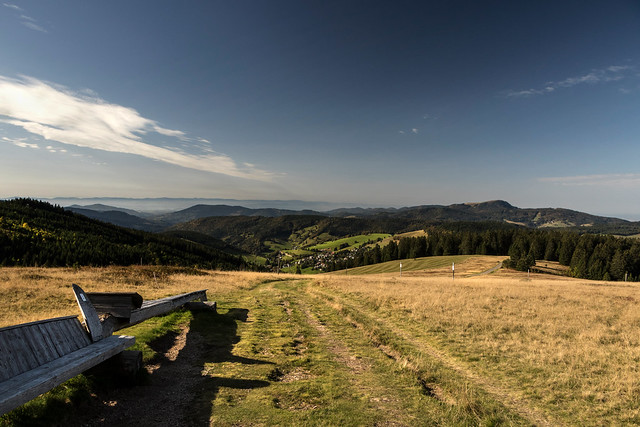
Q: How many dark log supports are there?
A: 2